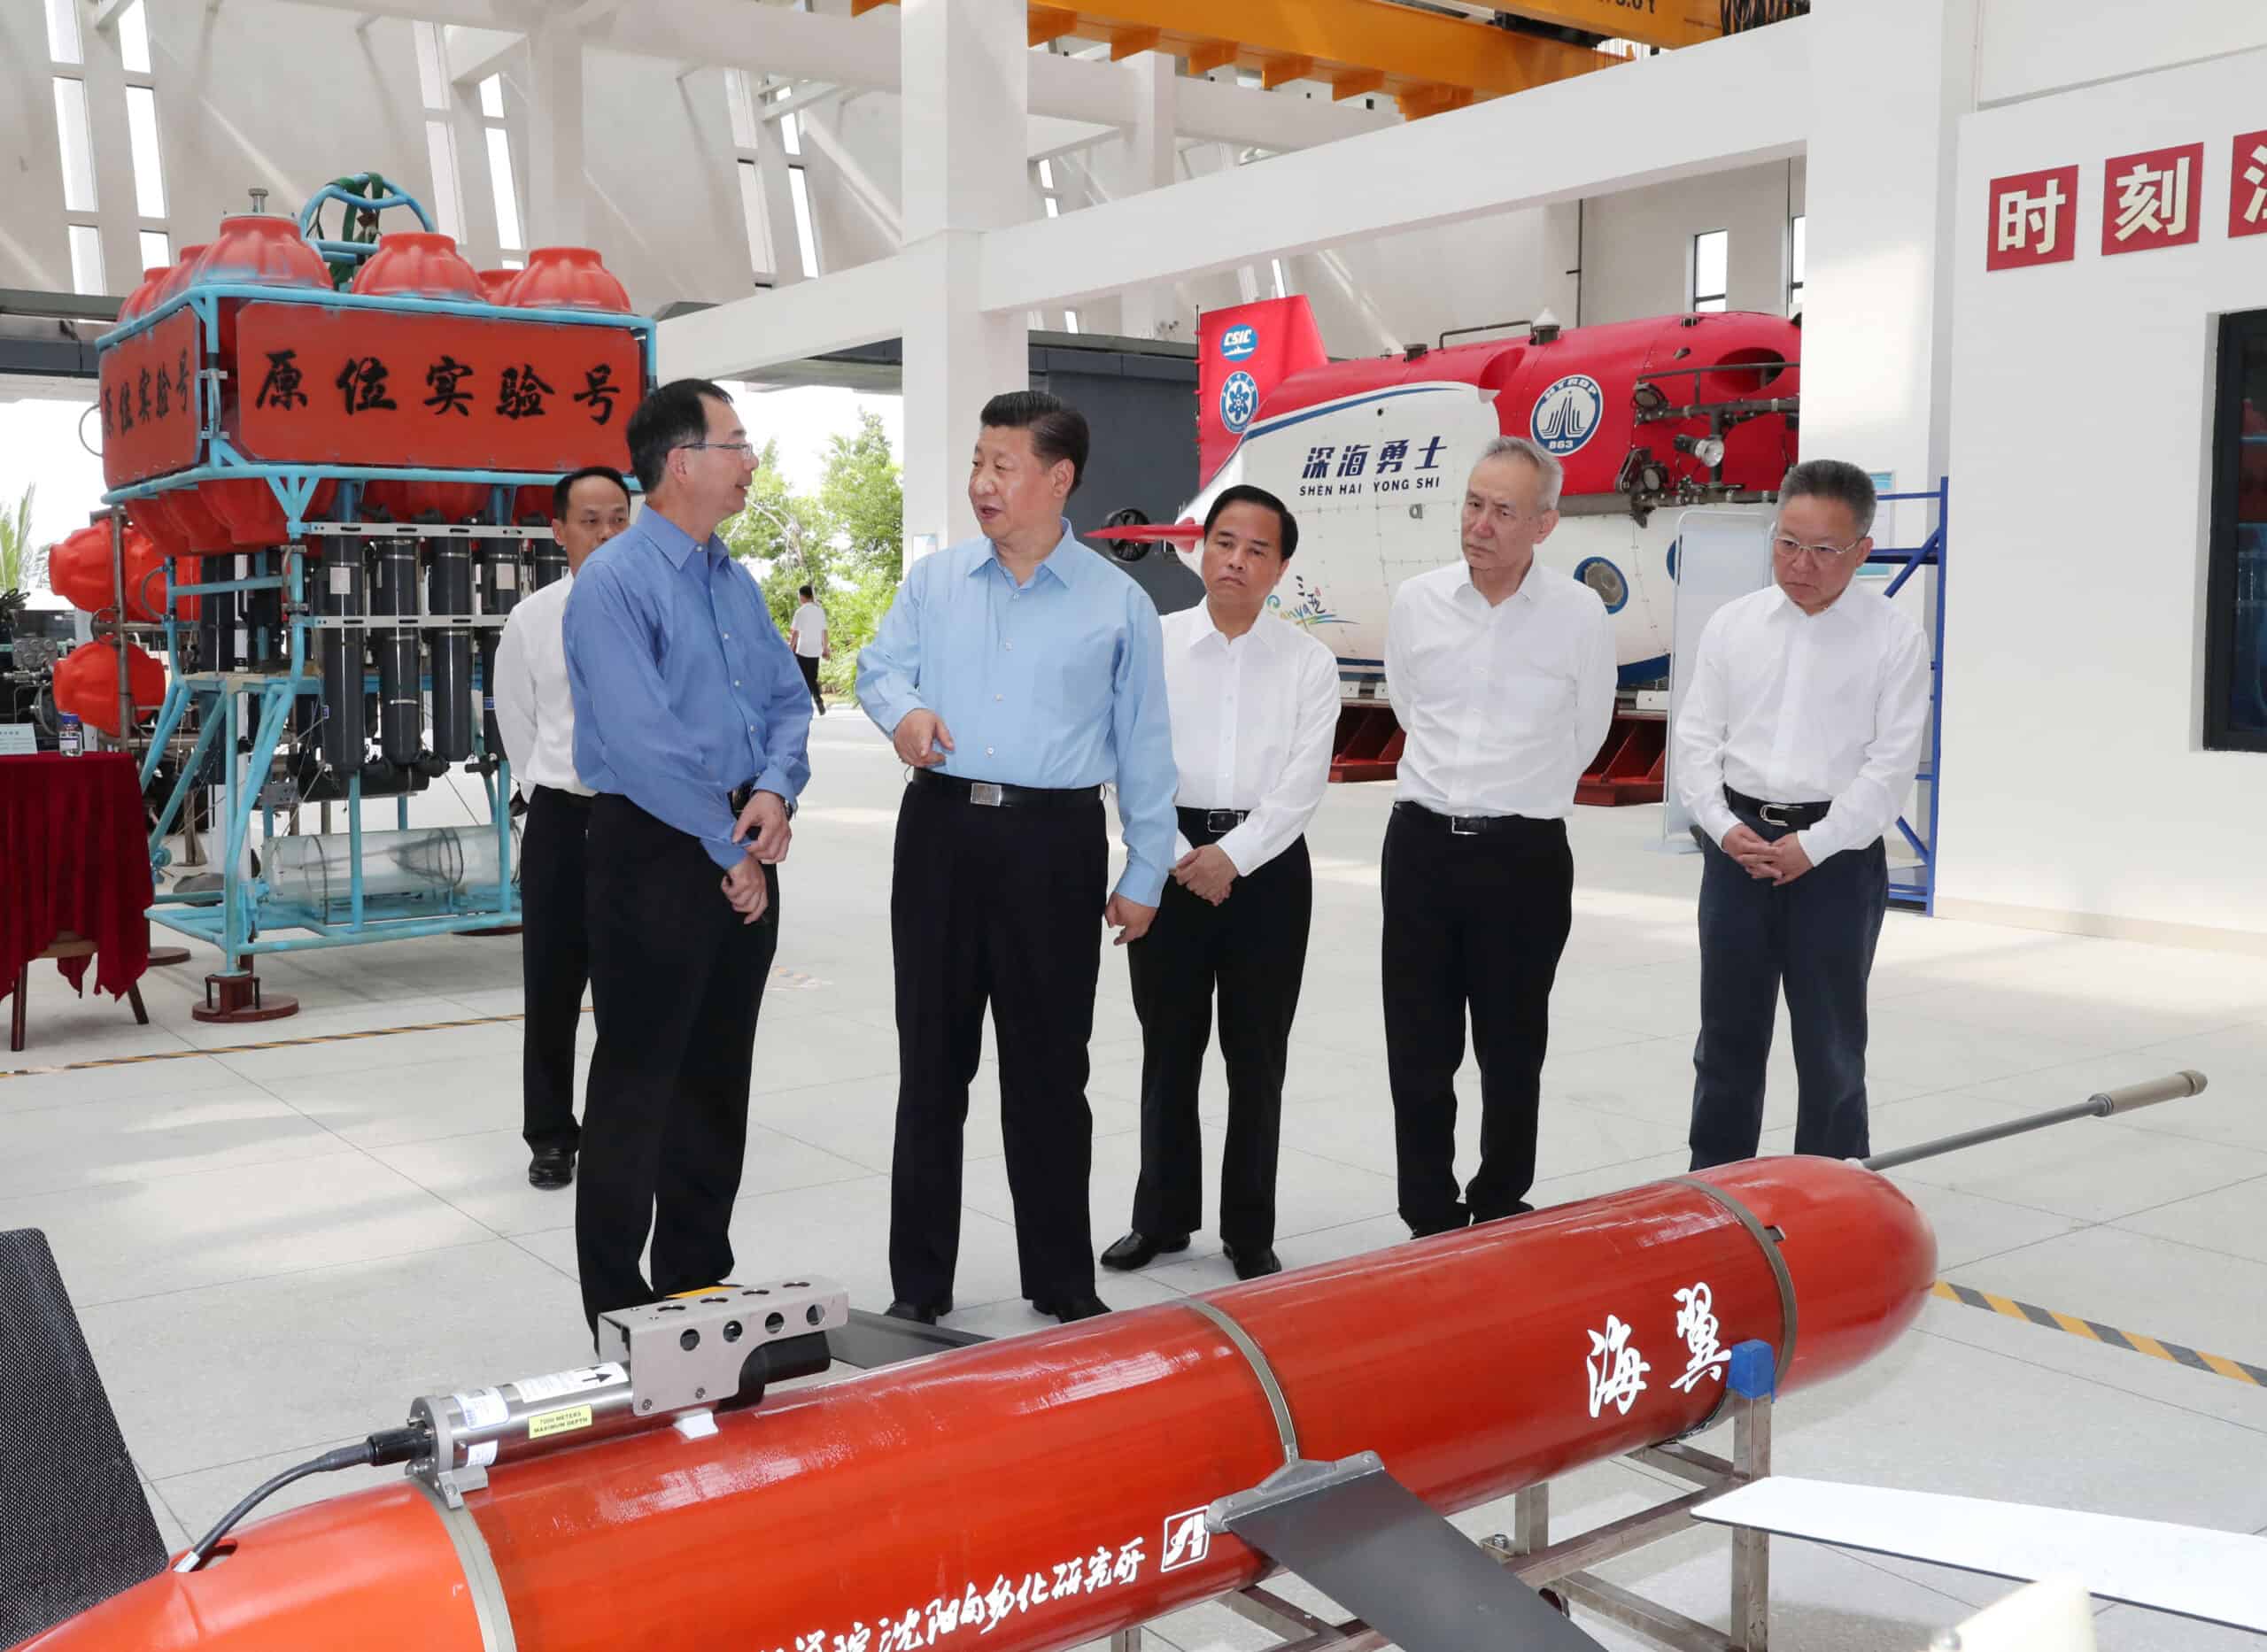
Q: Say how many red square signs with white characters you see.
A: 3